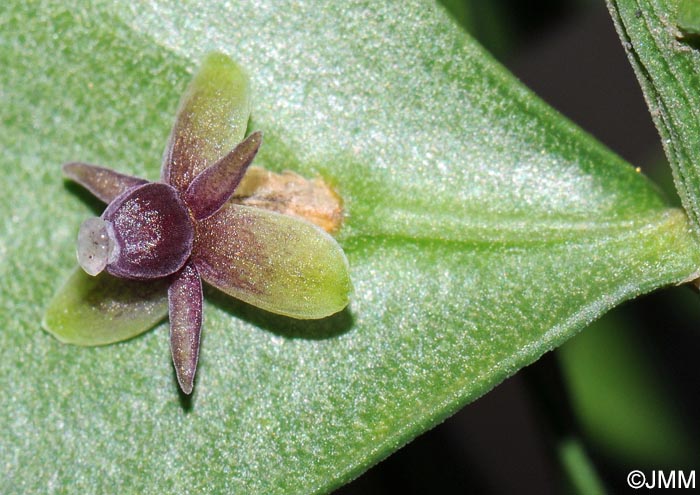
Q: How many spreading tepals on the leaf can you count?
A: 6